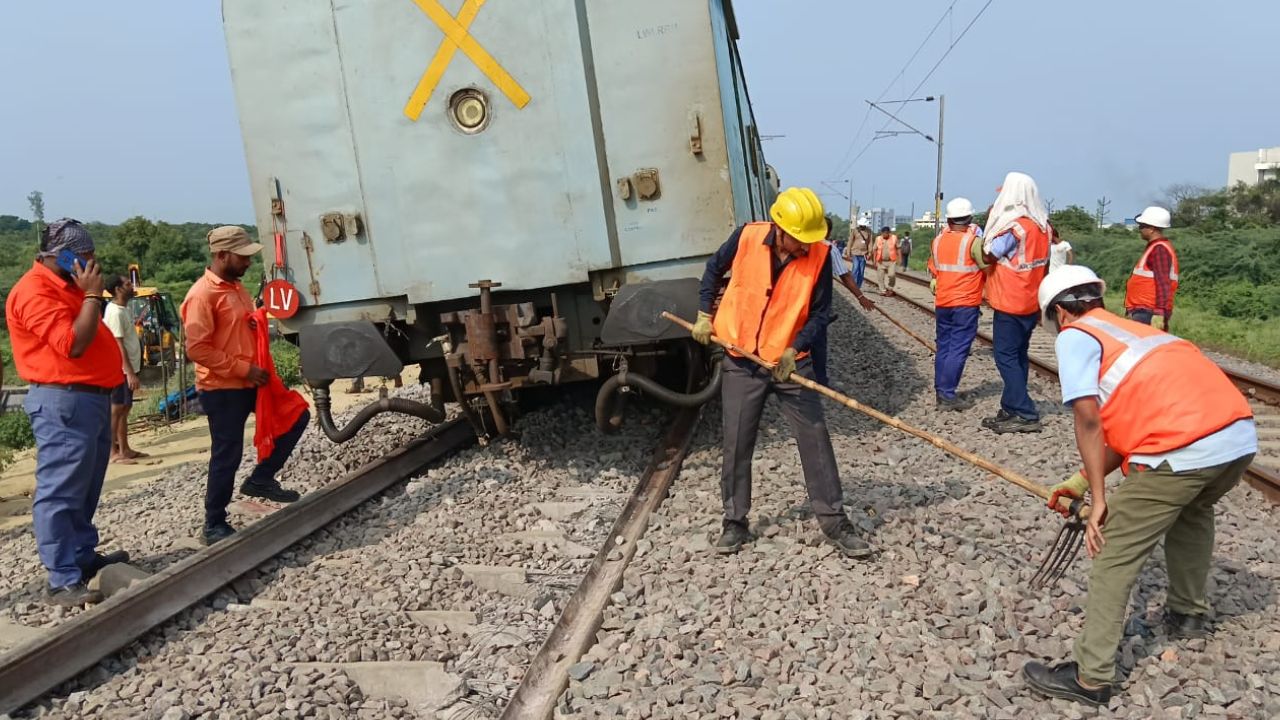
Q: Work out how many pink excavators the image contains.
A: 0